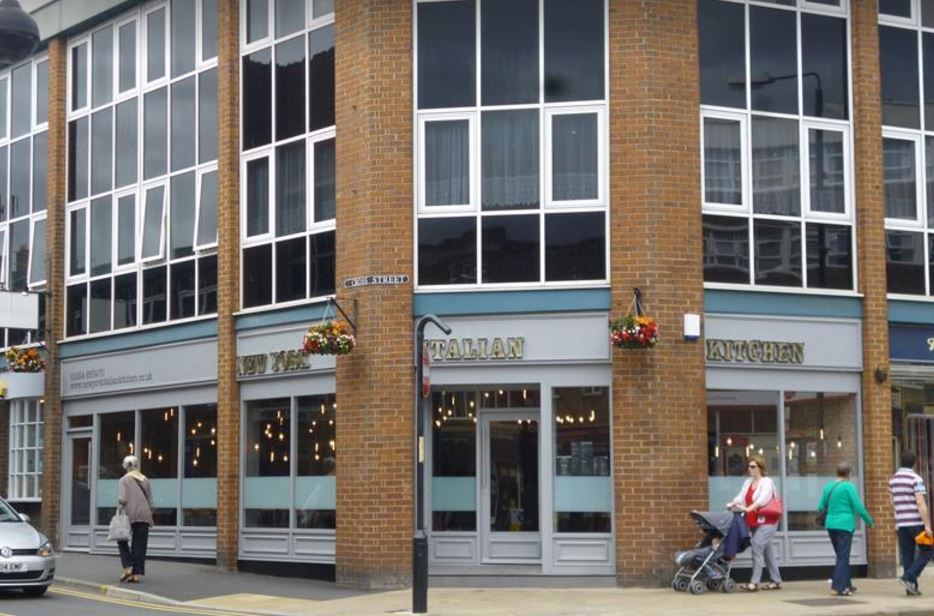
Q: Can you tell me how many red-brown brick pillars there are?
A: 5